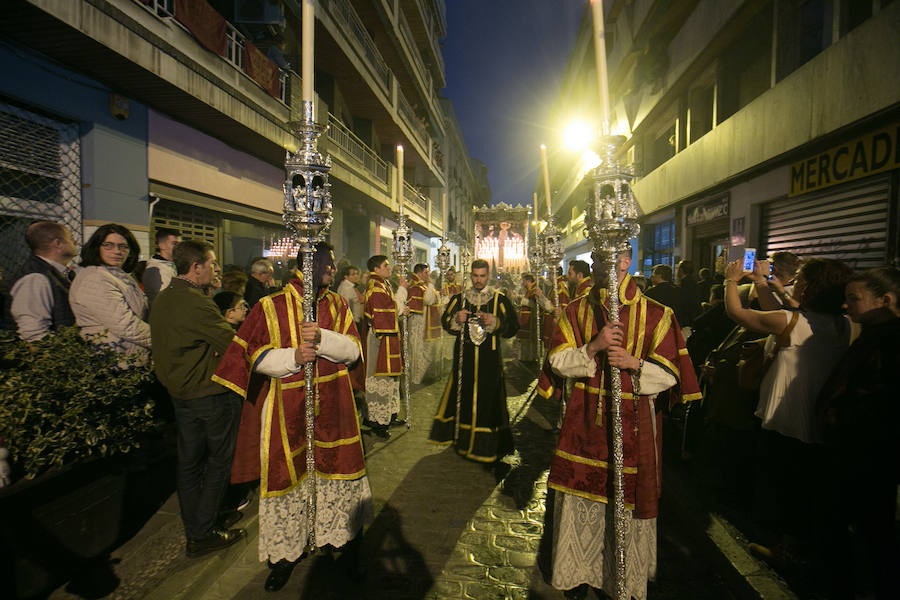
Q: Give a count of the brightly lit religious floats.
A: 1